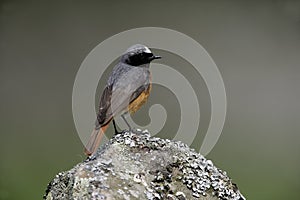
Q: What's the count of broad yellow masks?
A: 0